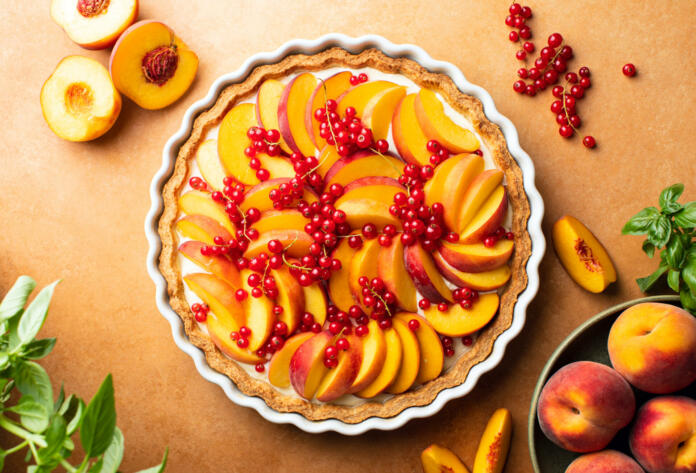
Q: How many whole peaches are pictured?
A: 4